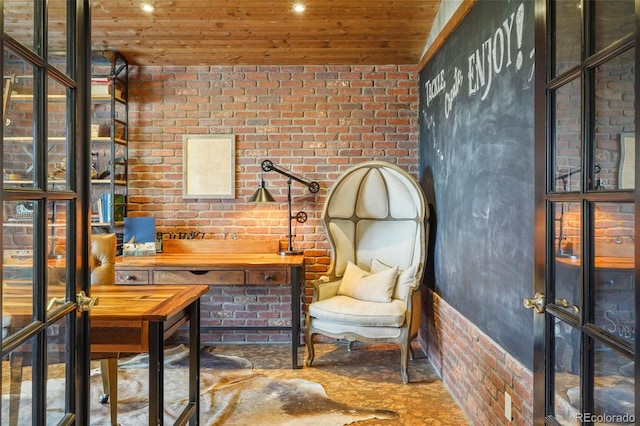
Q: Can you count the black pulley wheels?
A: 3